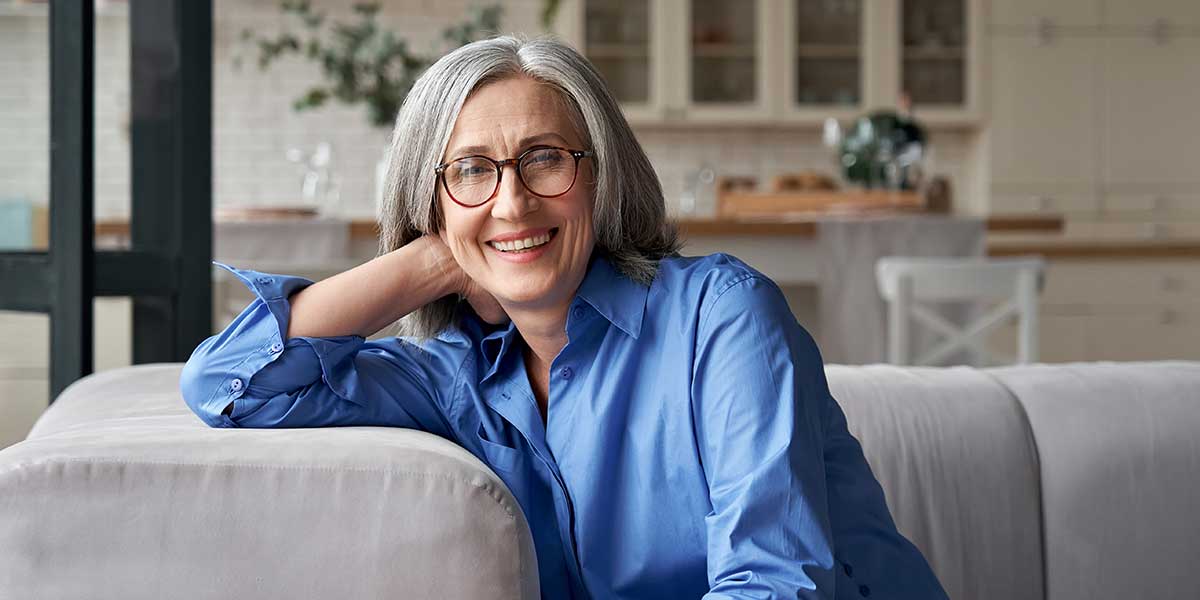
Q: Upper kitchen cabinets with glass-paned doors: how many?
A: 4